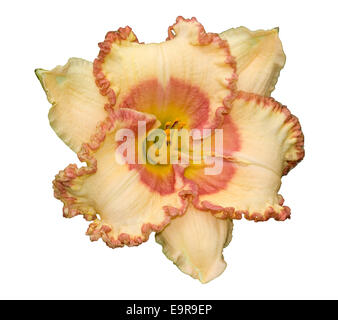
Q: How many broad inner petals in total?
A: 3